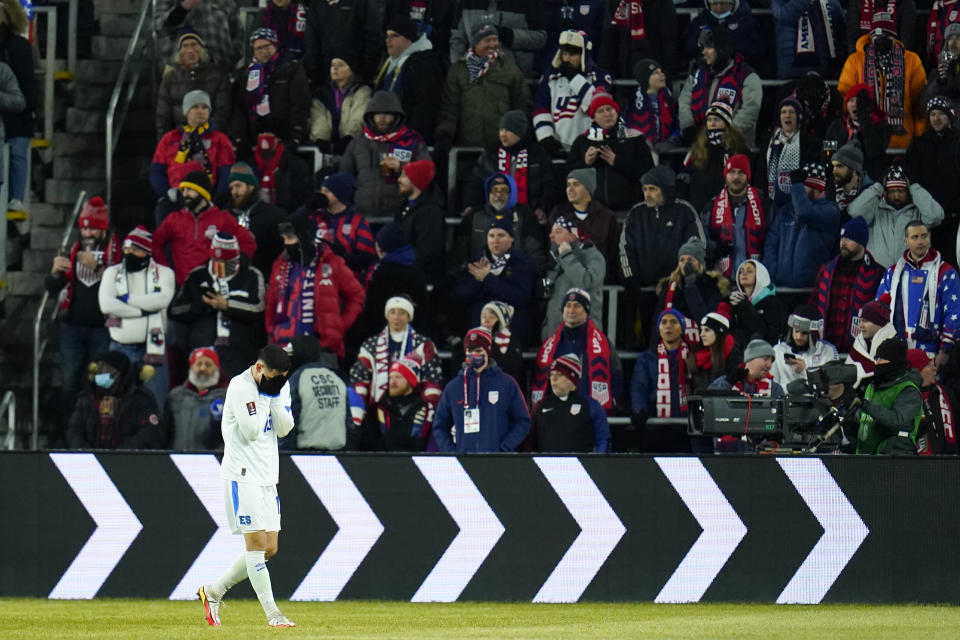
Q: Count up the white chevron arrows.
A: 7